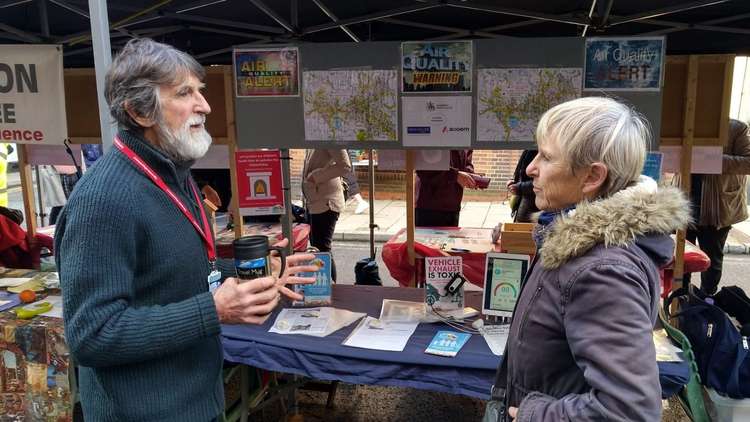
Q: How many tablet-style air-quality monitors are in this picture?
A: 1